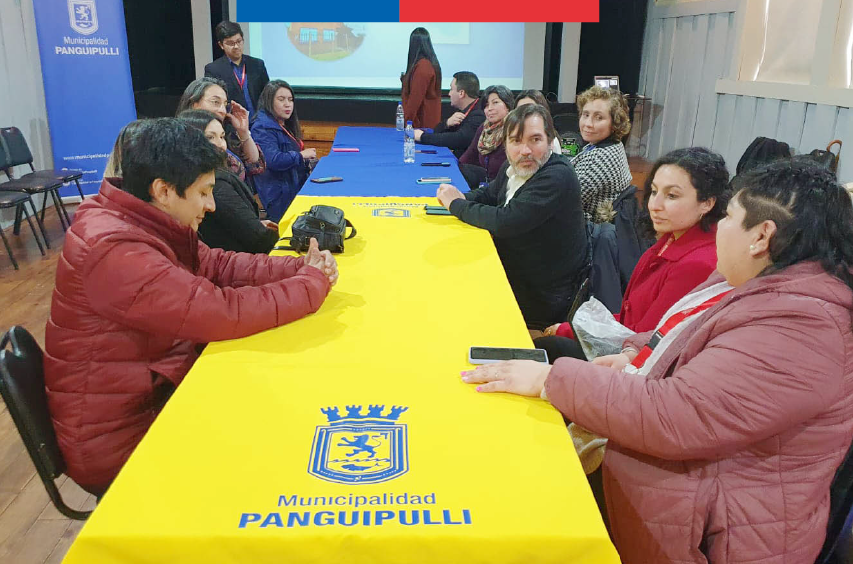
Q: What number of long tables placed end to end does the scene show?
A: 2